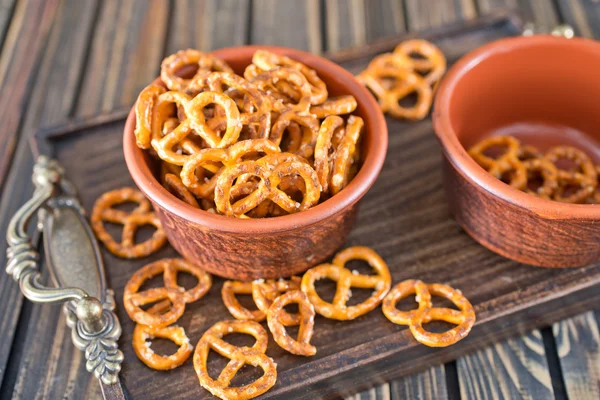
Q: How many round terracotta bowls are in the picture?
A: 2